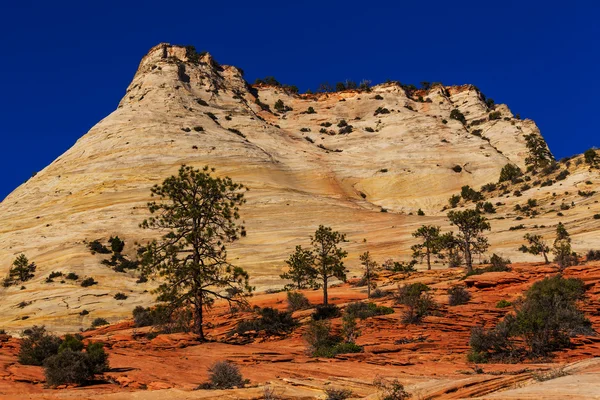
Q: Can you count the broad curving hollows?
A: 1